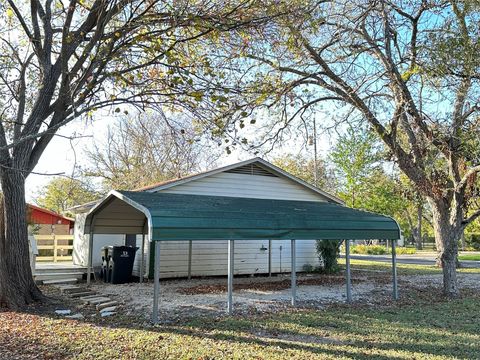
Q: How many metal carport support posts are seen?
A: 9